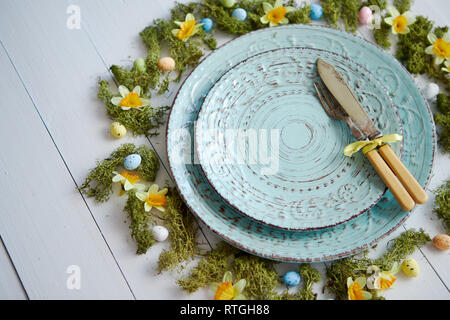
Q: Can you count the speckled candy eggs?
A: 14